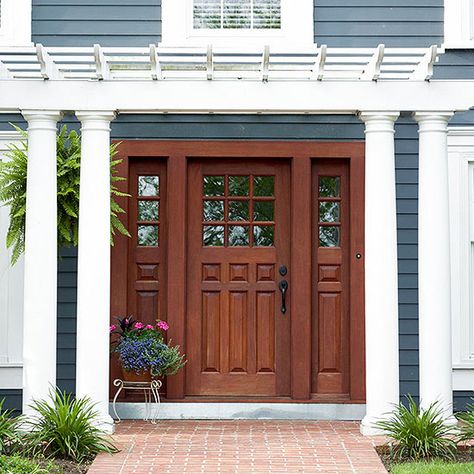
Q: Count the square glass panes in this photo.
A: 15